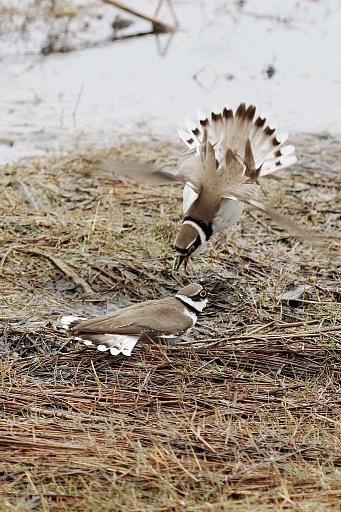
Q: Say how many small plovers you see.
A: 2